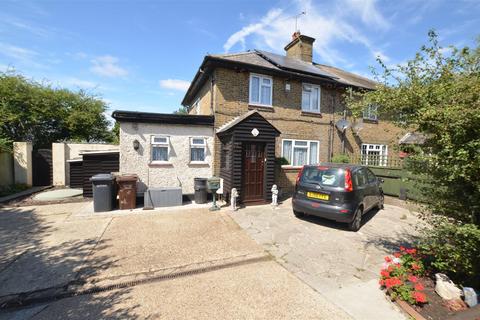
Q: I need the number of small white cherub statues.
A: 2